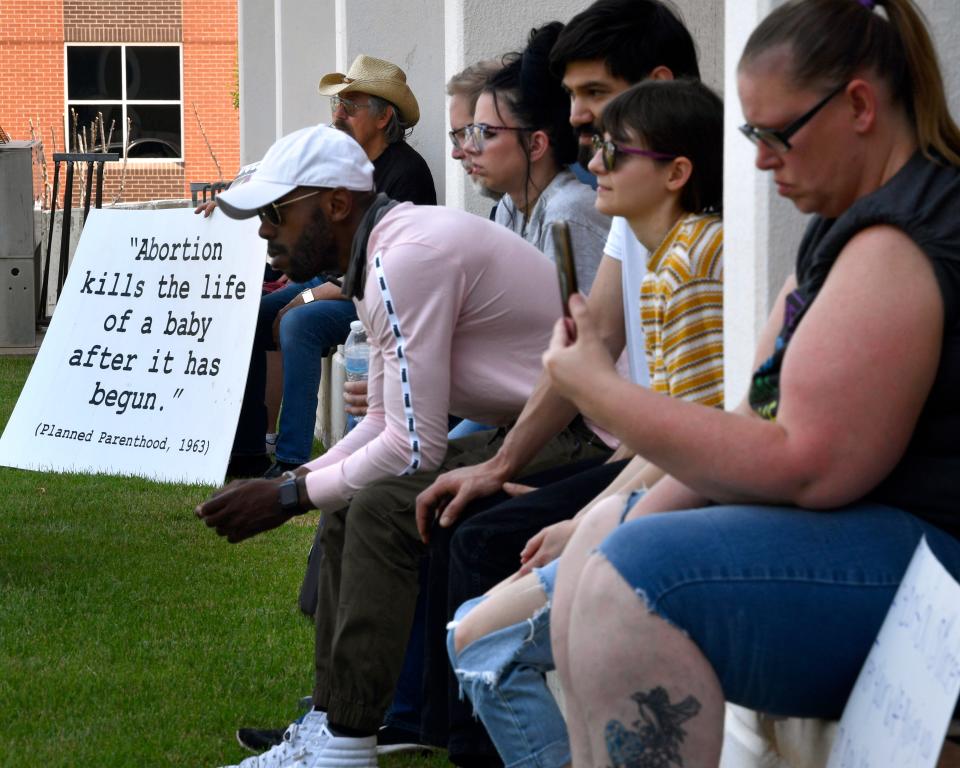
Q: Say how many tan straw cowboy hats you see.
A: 1